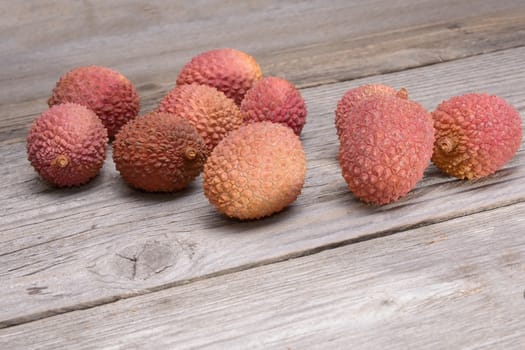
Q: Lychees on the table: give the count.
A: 10